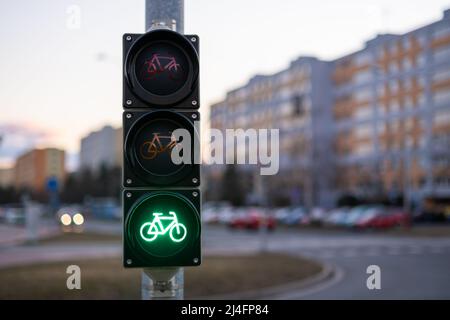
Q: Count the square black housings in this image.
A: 3